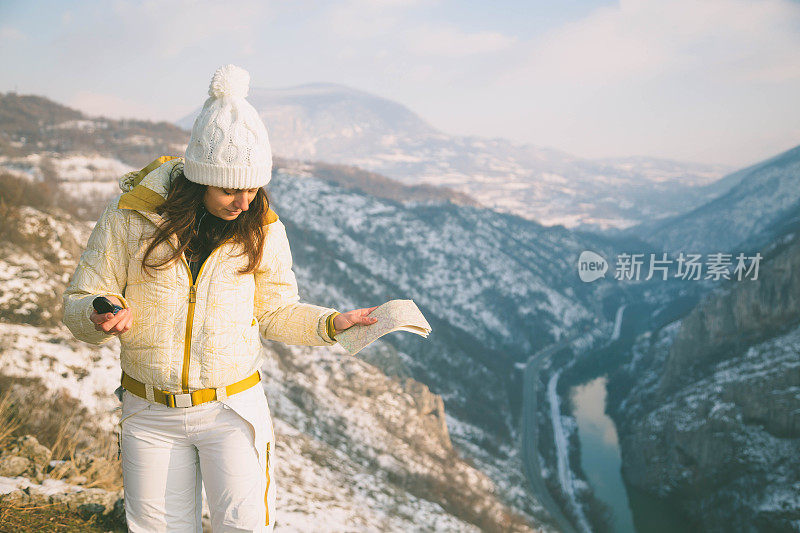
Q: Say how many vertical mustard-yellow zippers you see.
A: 2